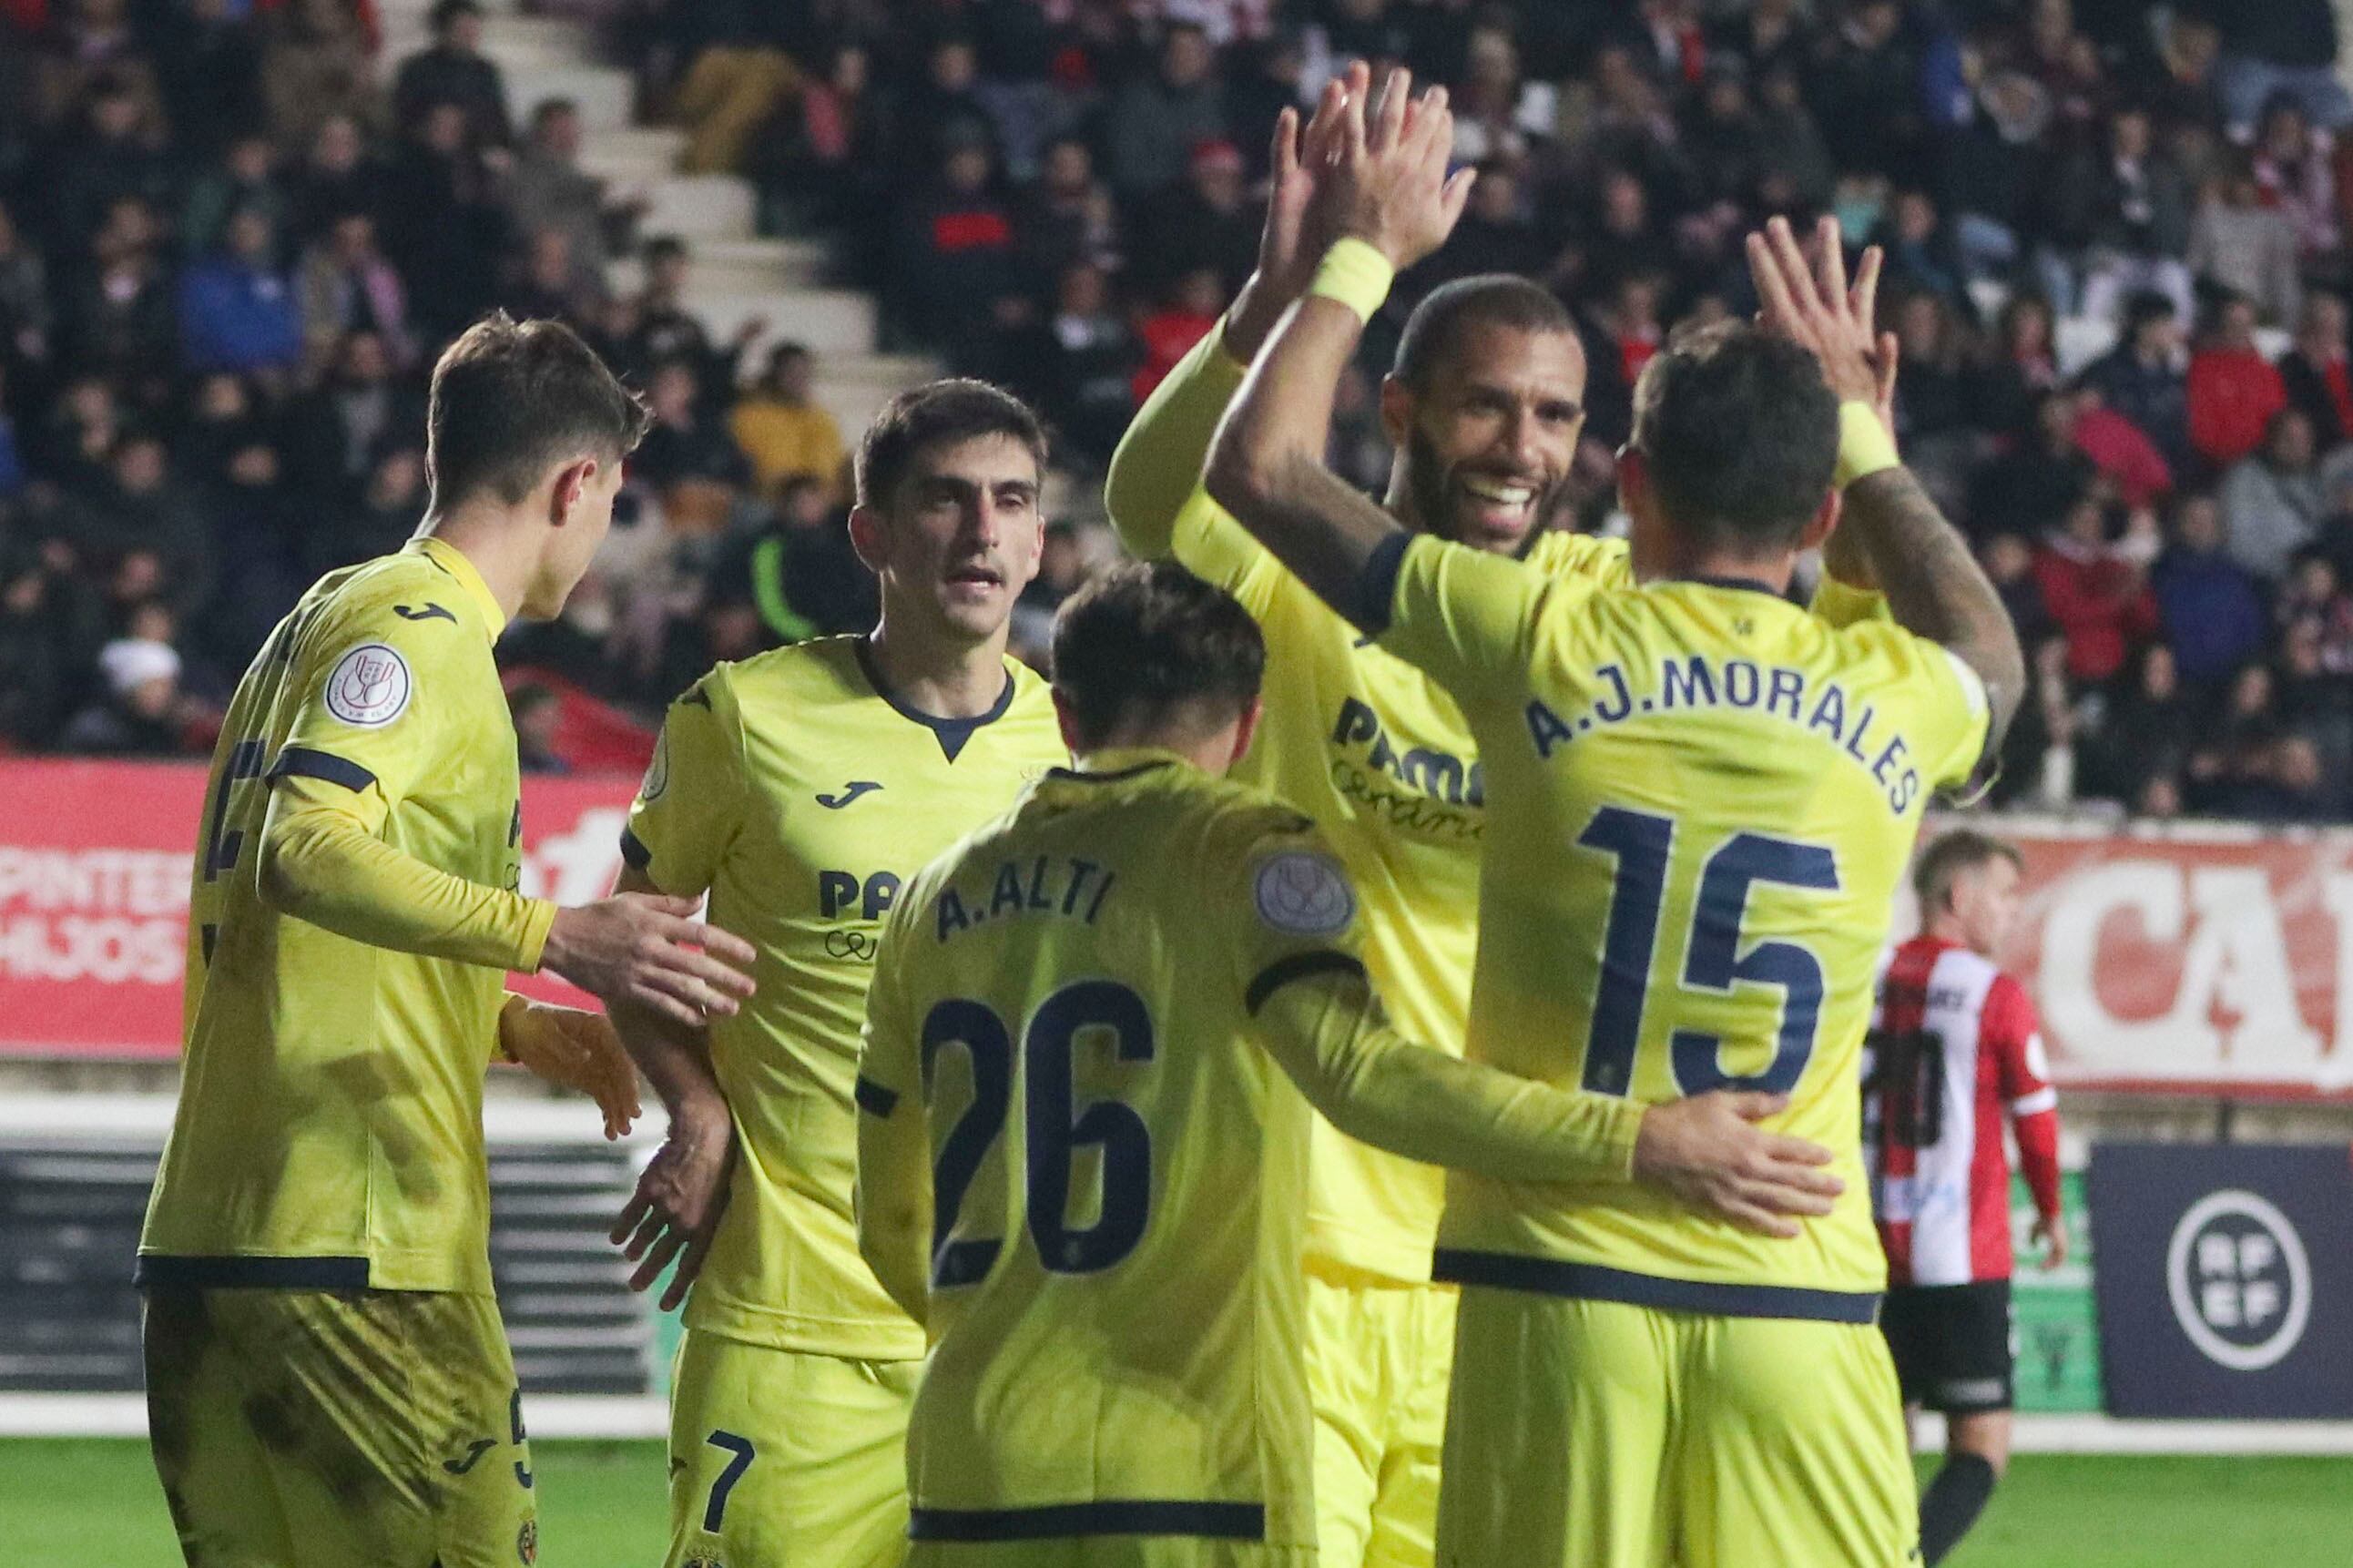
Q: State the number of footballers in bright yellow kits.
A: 5